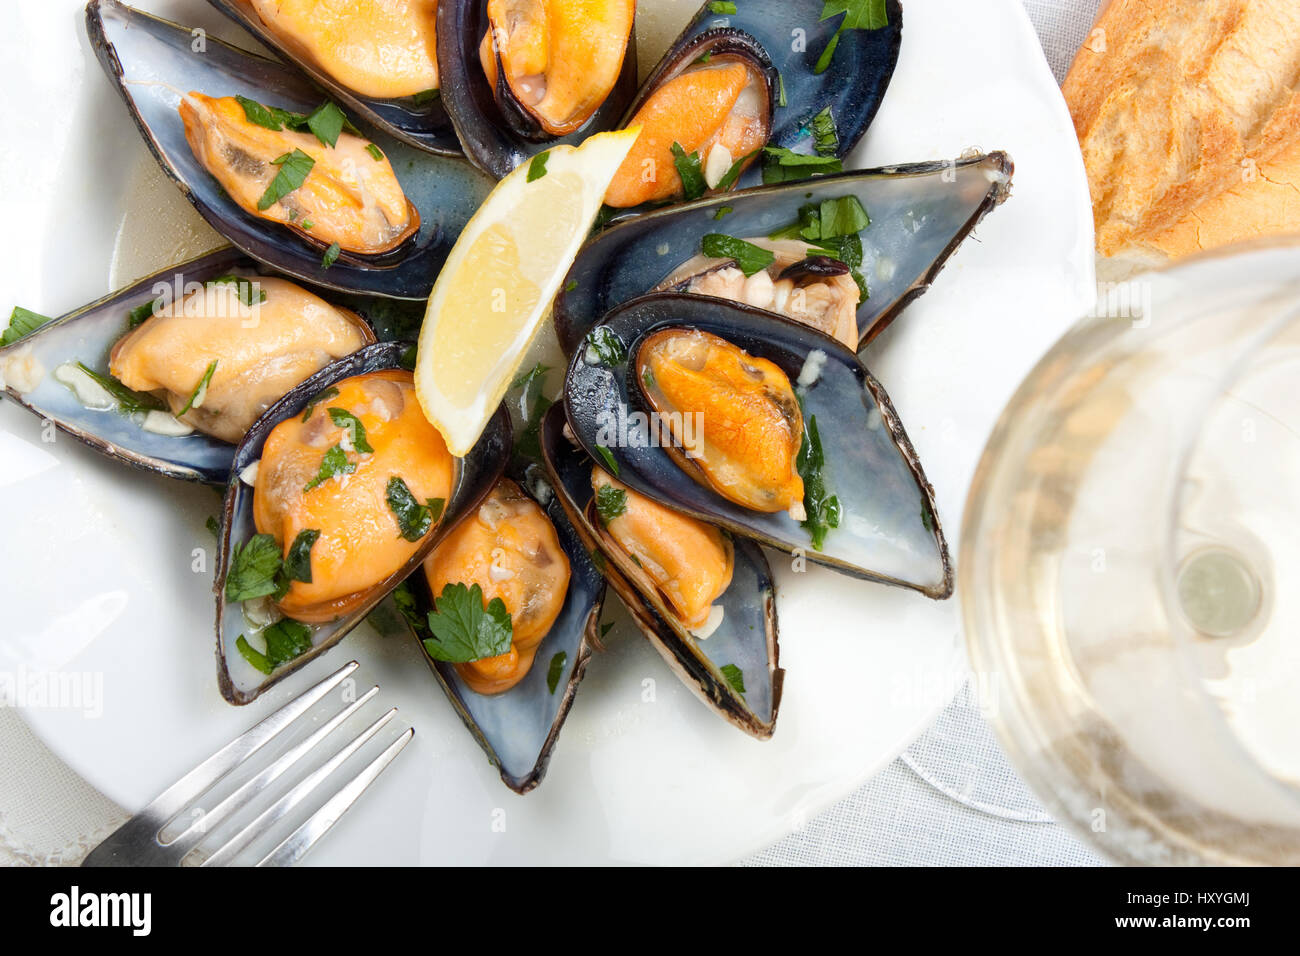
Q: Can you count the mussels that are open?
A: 10